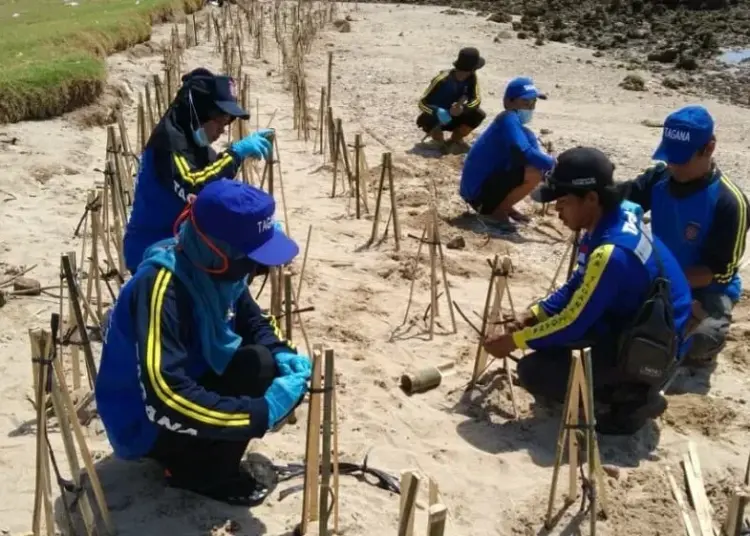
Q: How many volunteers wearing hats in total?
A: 6